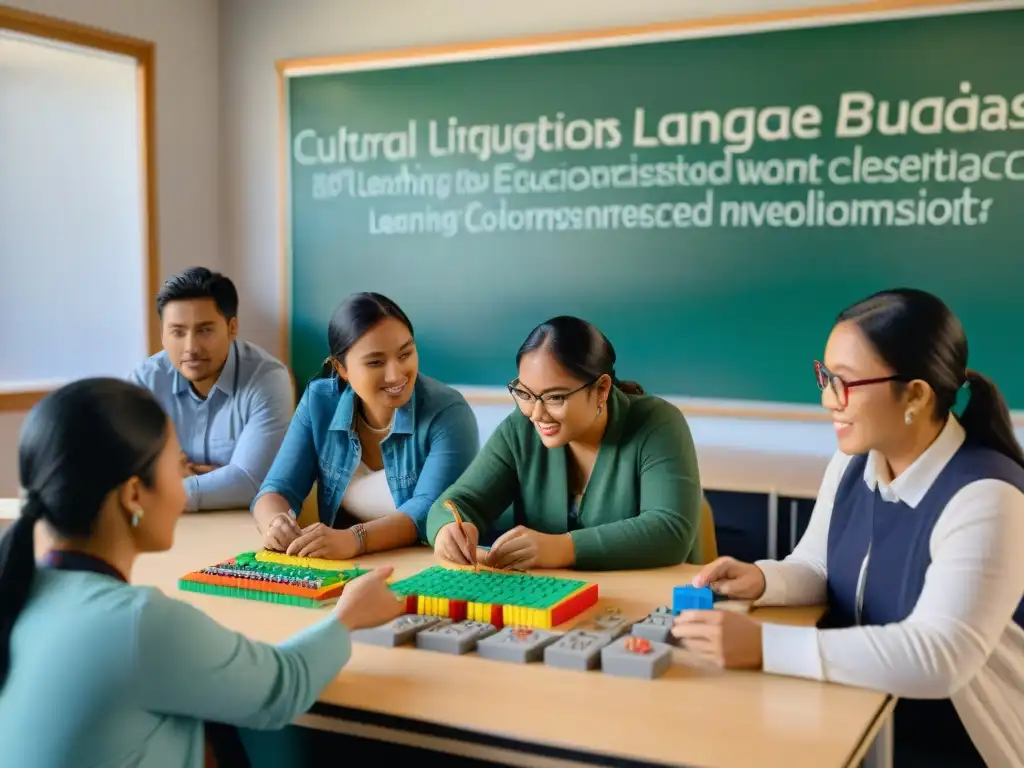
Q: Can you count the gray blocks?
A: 7